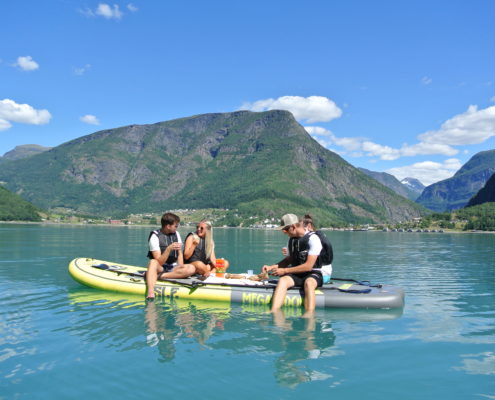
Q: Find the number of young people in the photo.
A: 4